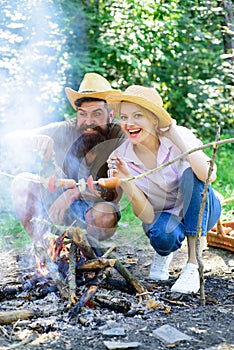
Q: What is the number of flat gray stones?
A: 3